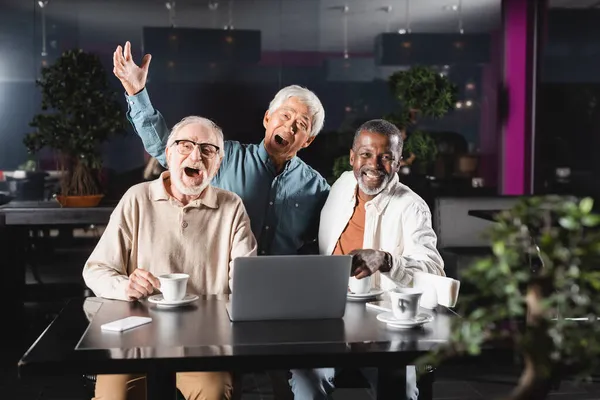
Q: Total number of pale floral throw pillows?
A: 0